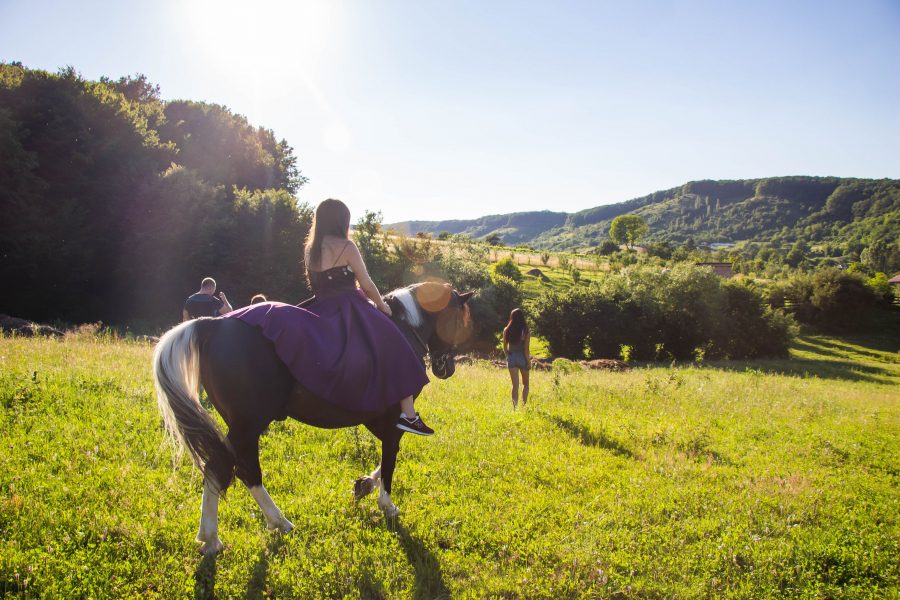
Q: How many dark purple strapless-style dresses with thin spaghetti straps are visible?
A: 1